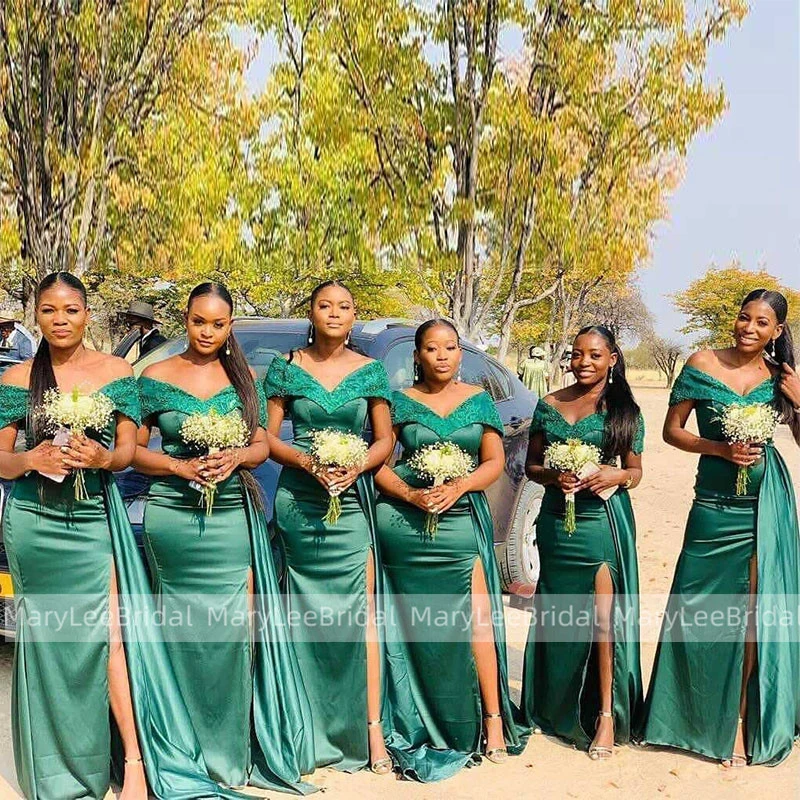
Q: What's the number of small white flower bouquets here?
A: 6